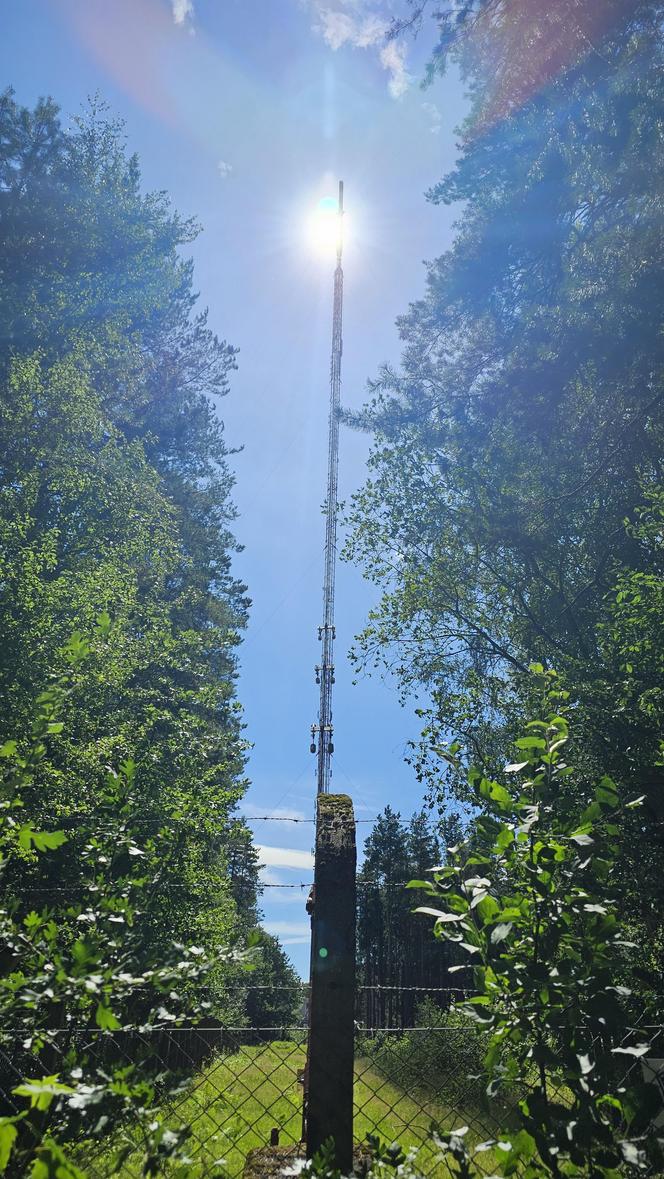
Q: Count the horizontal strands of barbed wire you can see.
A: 3